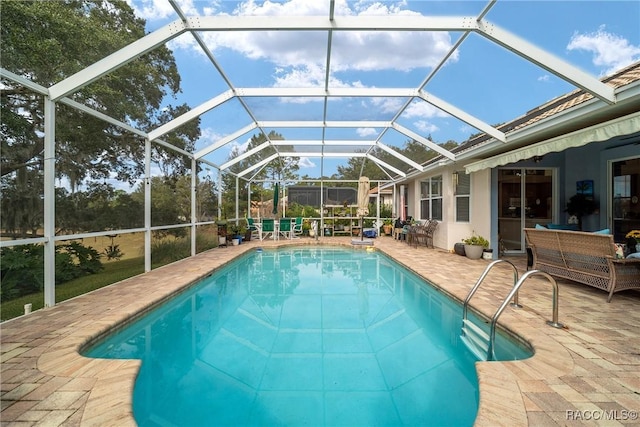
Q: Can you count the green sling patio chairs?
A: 4